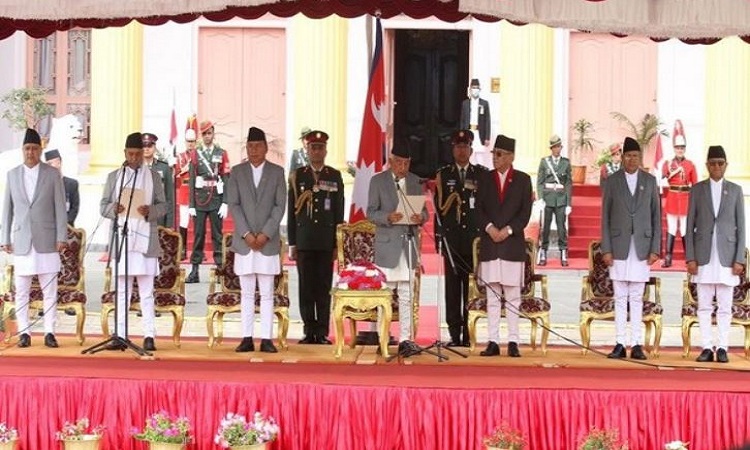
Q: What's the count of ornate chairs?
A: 7